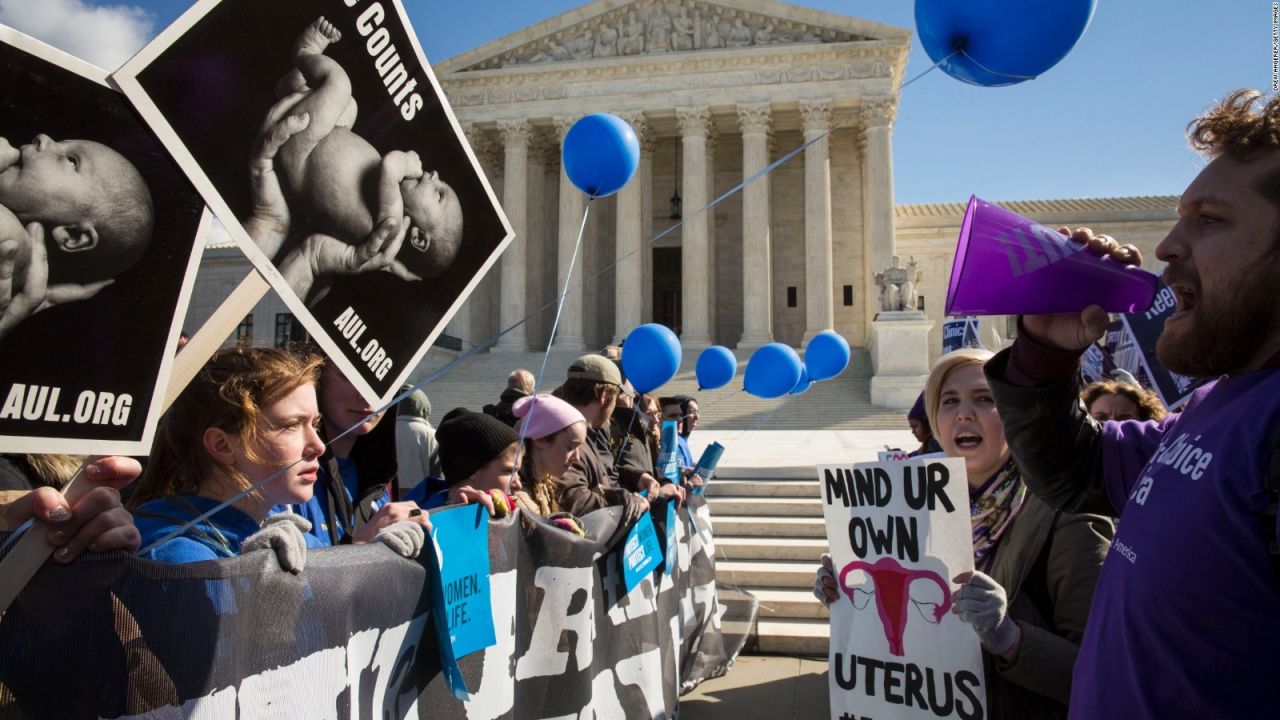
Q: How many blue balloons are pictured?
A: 7